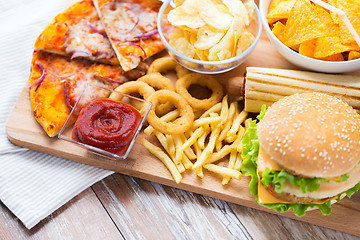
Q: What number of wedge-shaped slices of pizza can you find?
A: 3